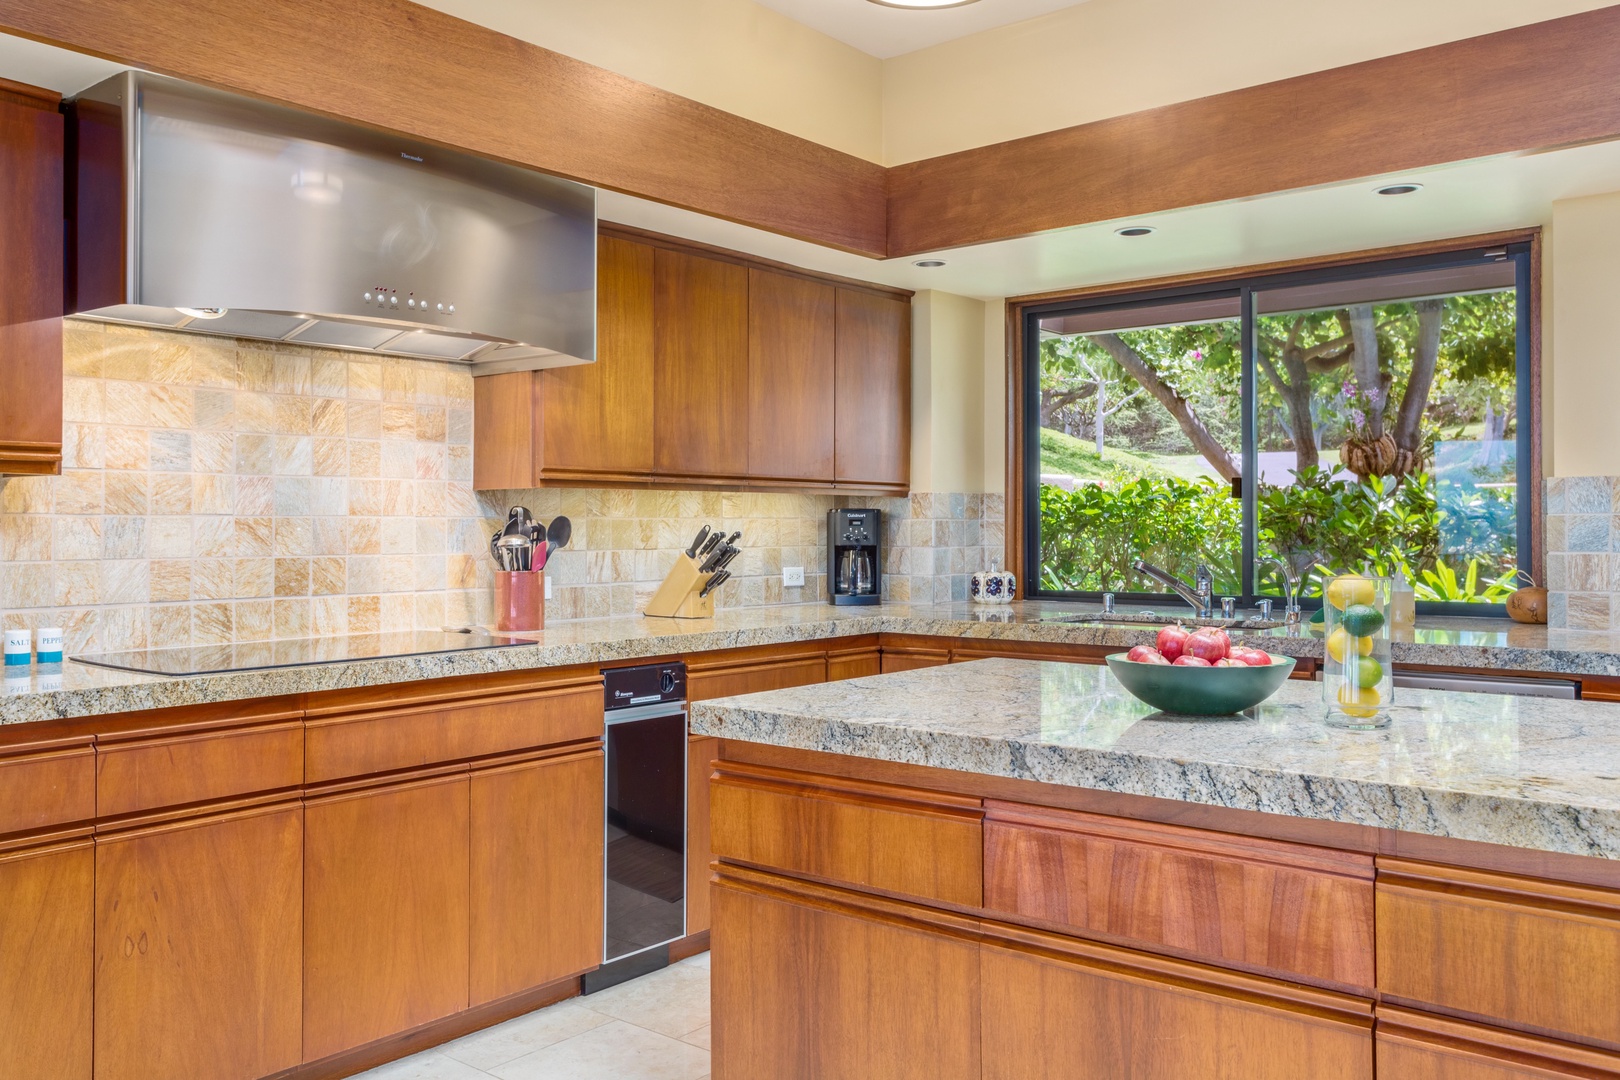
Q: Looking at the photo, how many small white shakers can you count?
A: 2